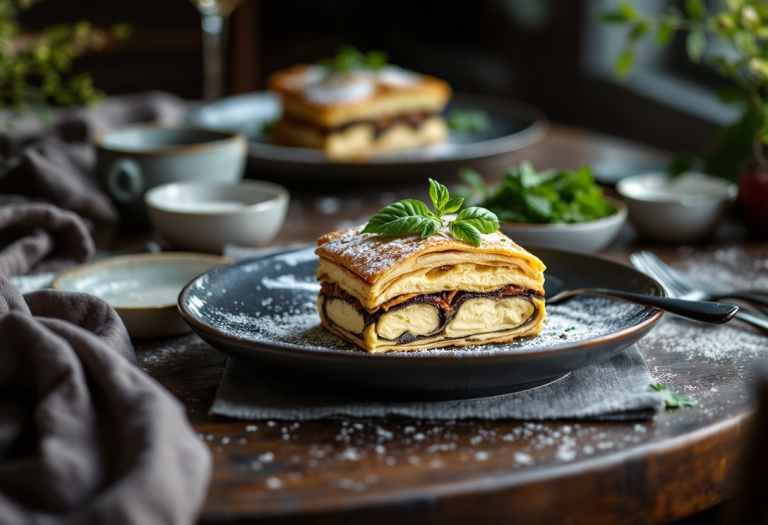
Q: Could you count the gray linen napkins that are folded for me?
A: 1